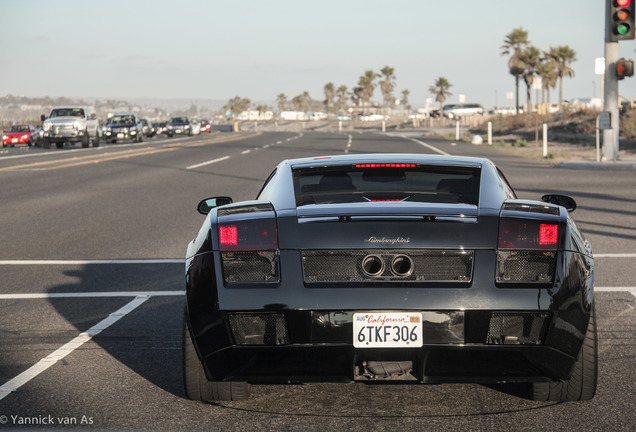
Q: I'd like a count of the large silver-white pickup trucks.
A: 1